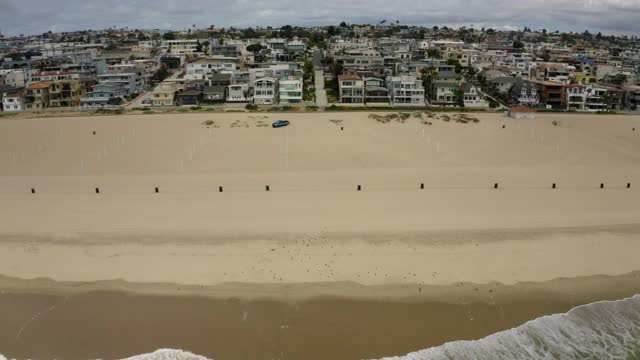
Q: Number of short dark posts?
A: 11